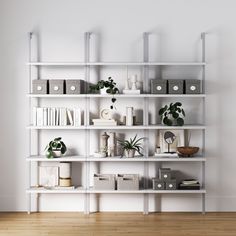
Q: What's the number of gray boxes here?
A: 11